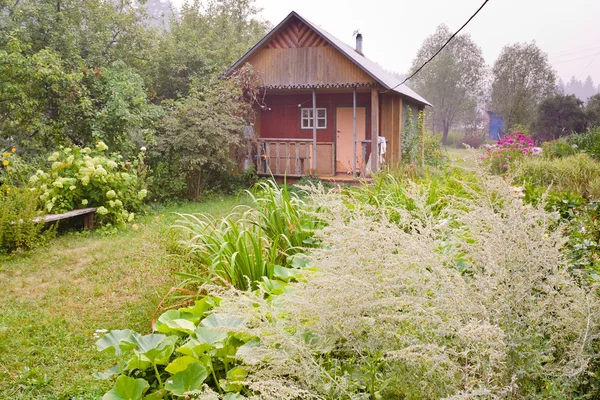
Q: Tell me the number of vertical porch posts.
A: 3